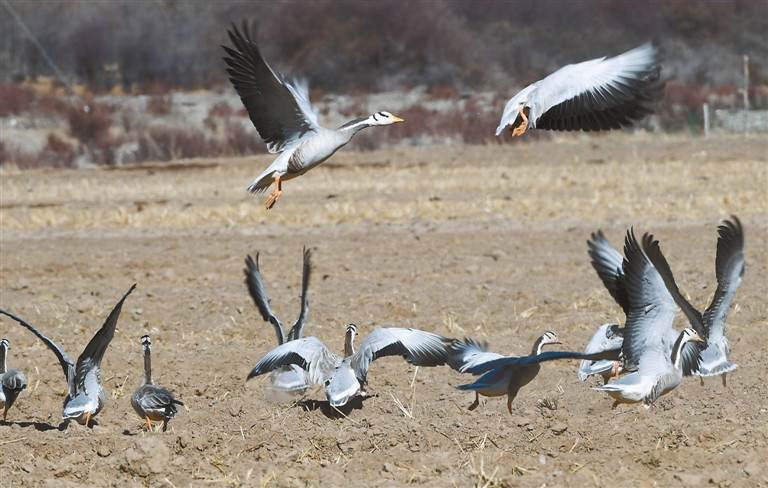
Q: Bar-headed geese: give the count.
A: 11